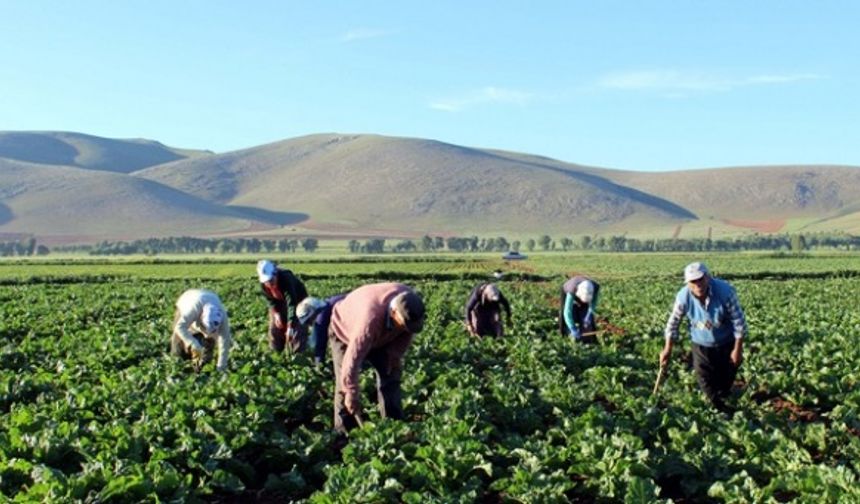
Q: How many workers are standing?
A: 1